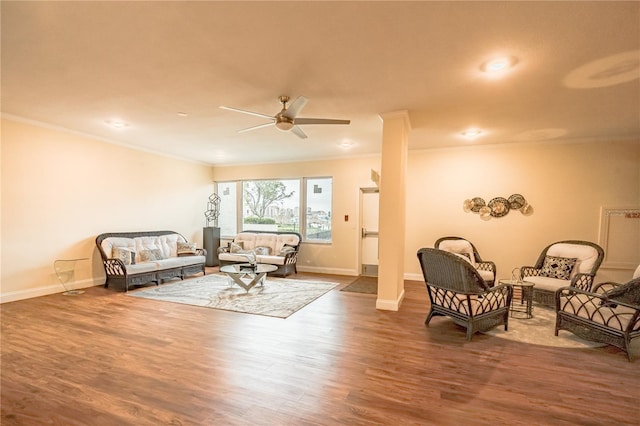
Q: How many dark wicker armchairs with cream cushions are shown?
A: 4